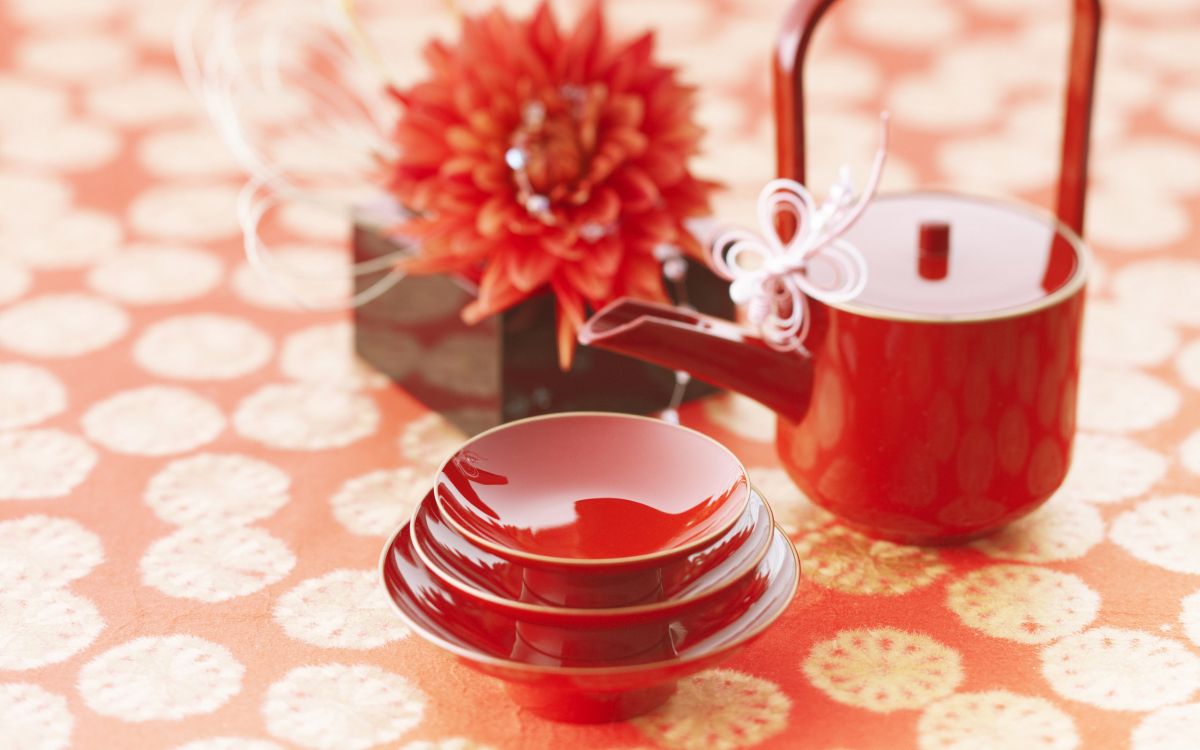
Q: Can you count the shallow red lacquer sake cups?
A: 3